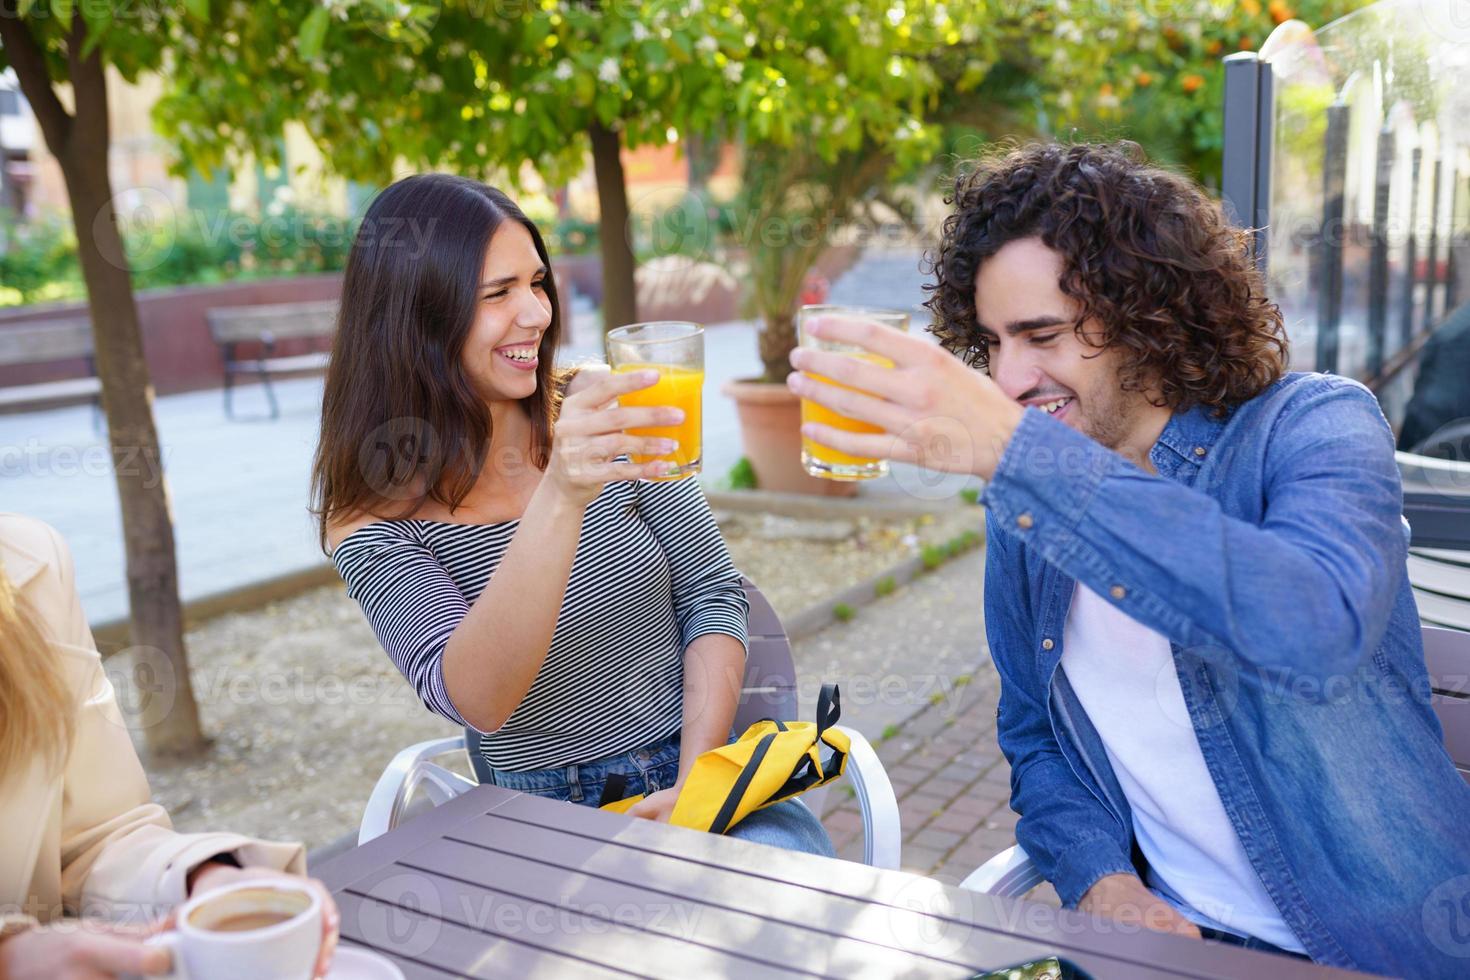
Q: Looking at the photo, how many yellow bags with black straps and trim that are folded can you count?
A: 1